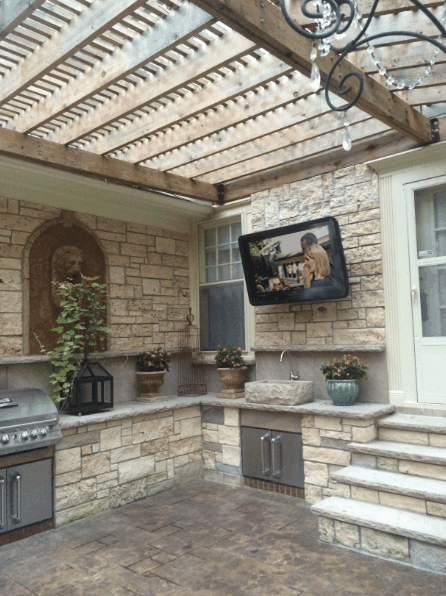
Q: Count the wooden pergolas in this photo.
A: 1